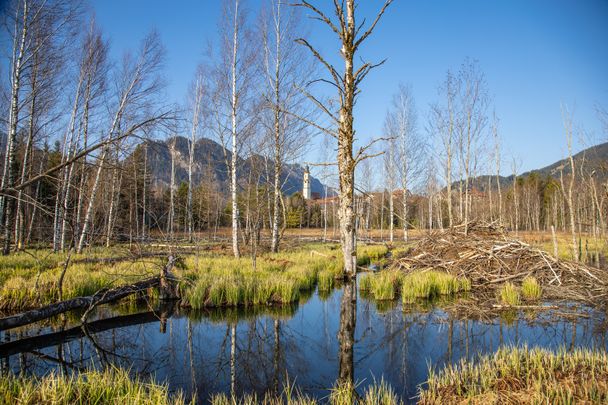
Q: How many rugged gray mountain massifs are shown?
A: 1